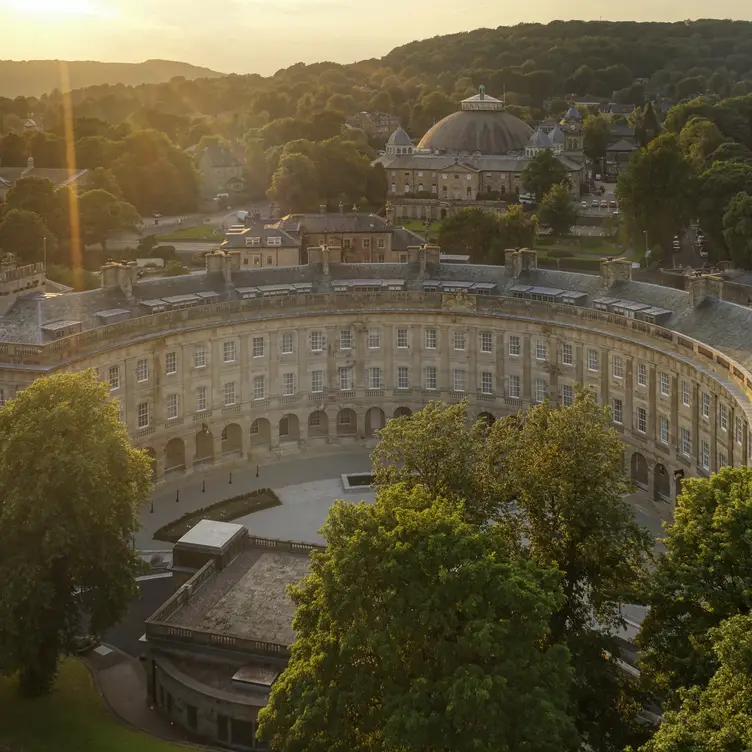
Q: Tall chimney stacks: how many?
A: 7